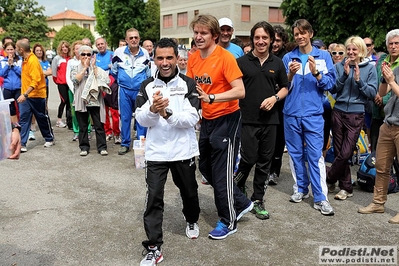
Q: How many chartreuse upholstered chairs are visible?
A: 0